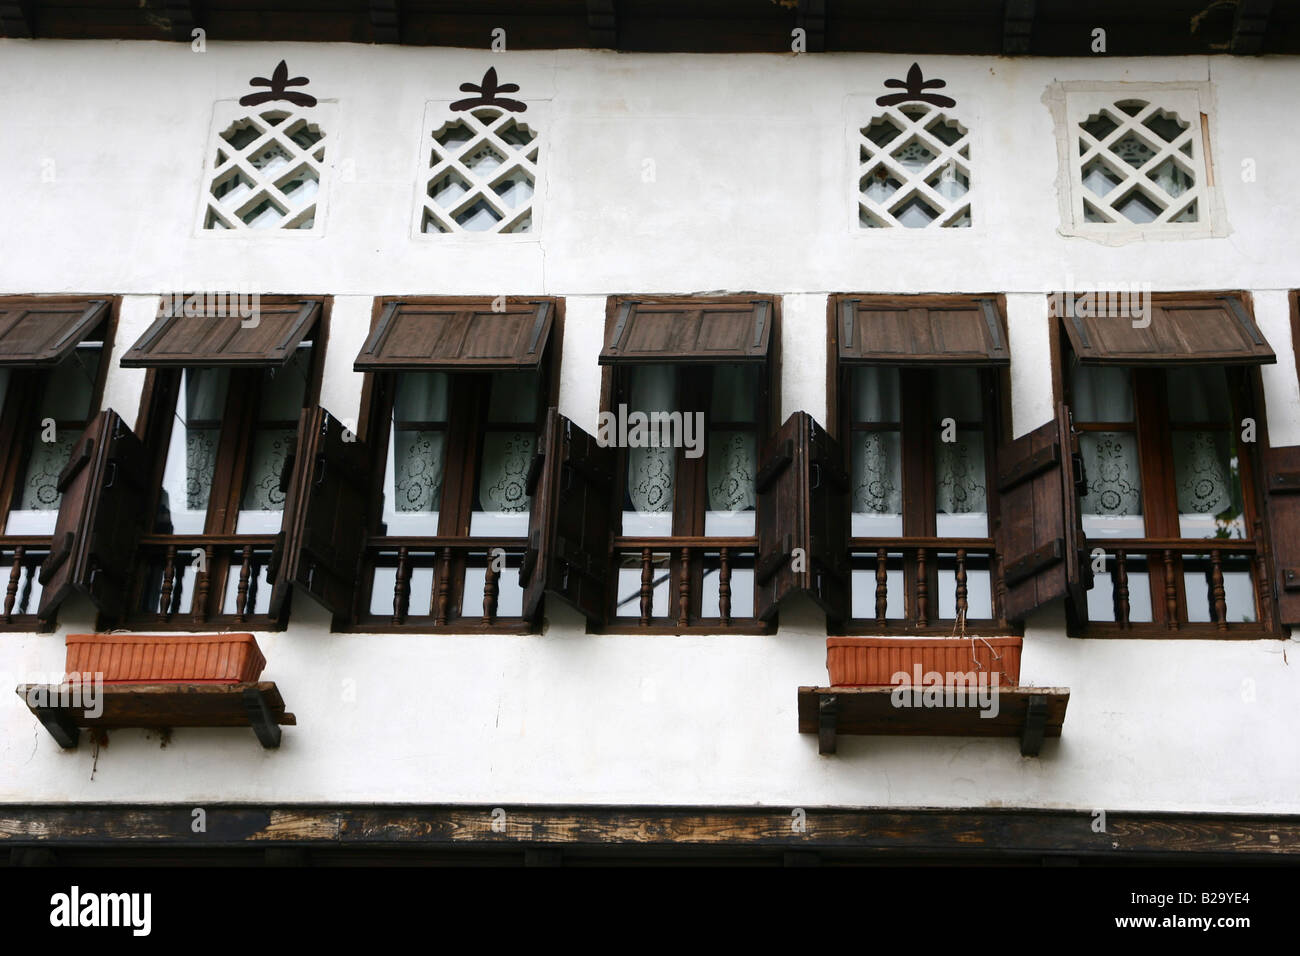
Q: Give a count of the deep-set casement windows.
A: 6